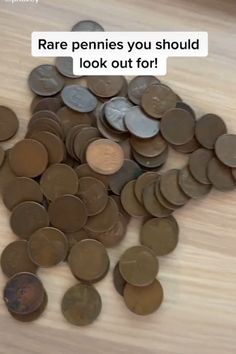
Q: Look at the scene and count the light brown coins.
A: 1